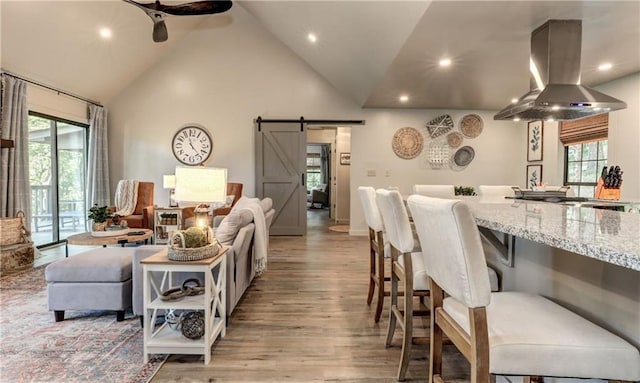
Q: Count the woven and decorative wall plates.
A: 6